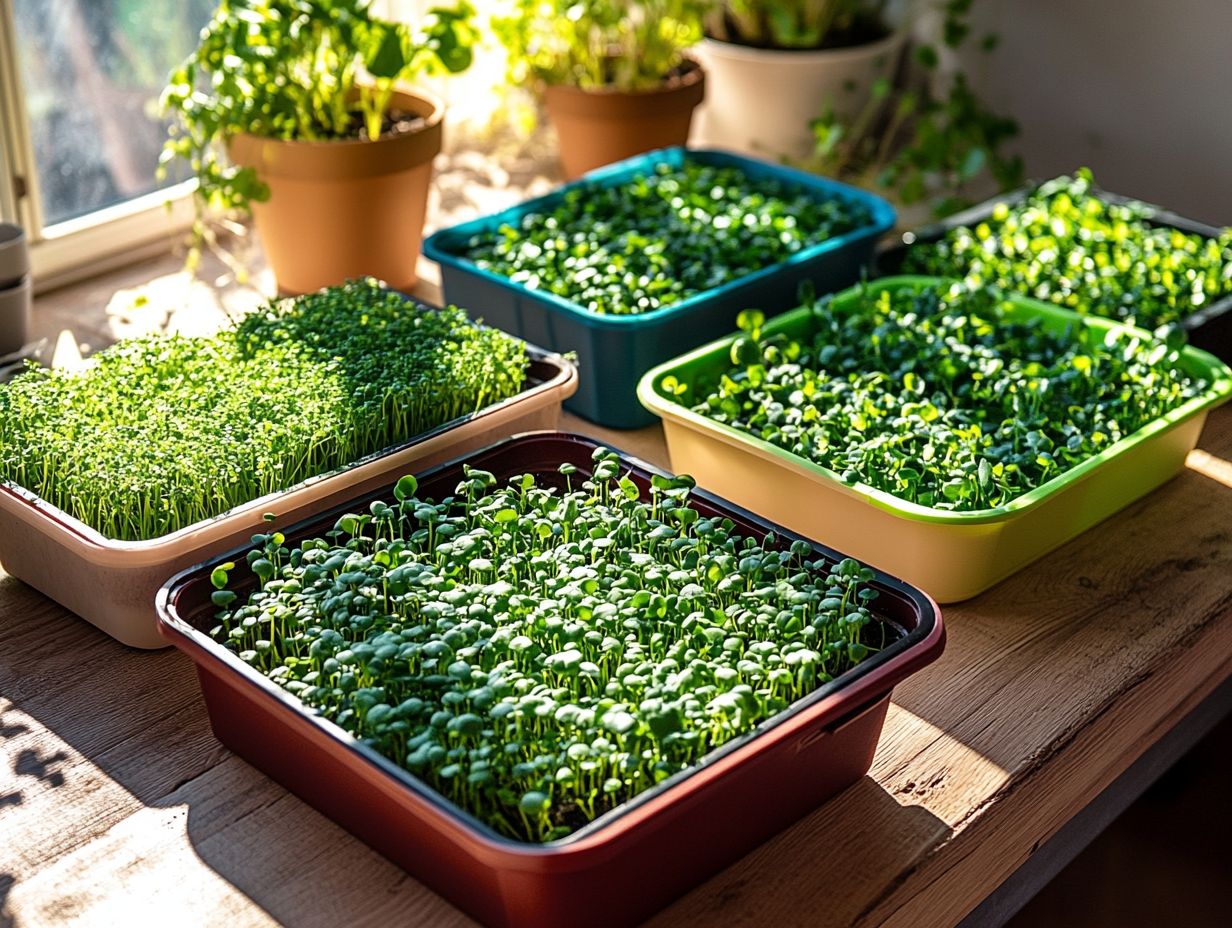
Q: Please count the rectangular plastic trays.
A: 5